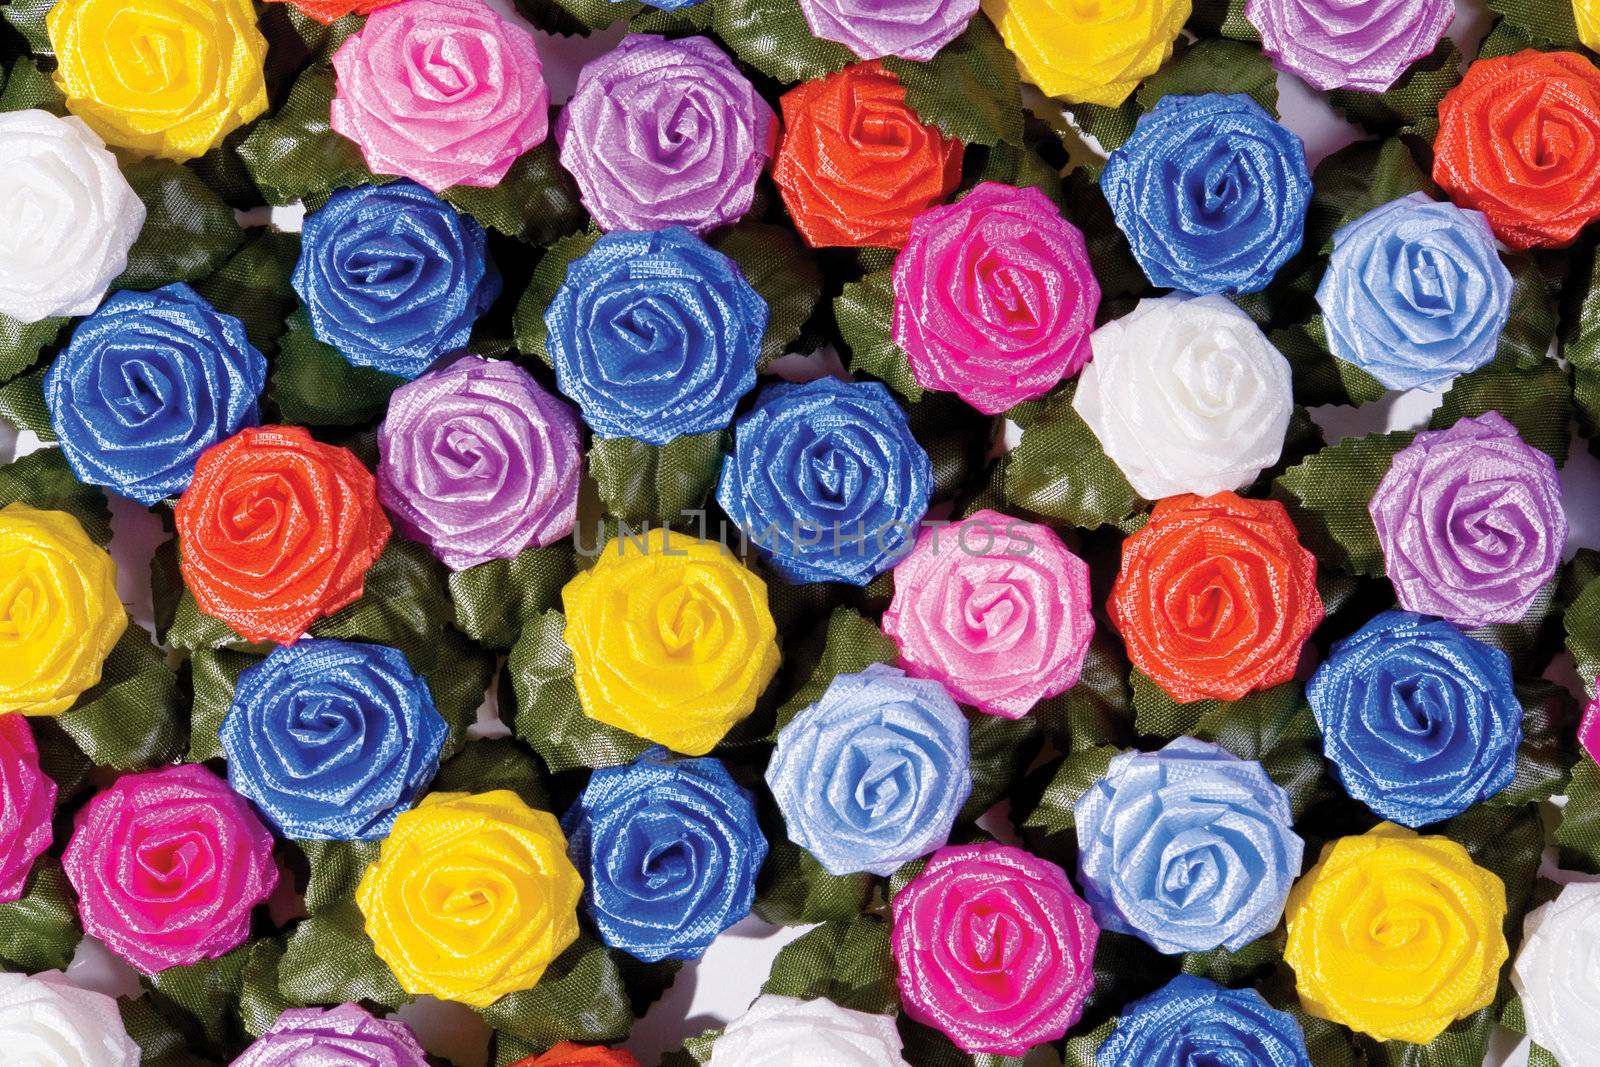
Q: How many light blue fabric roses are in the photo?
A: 3